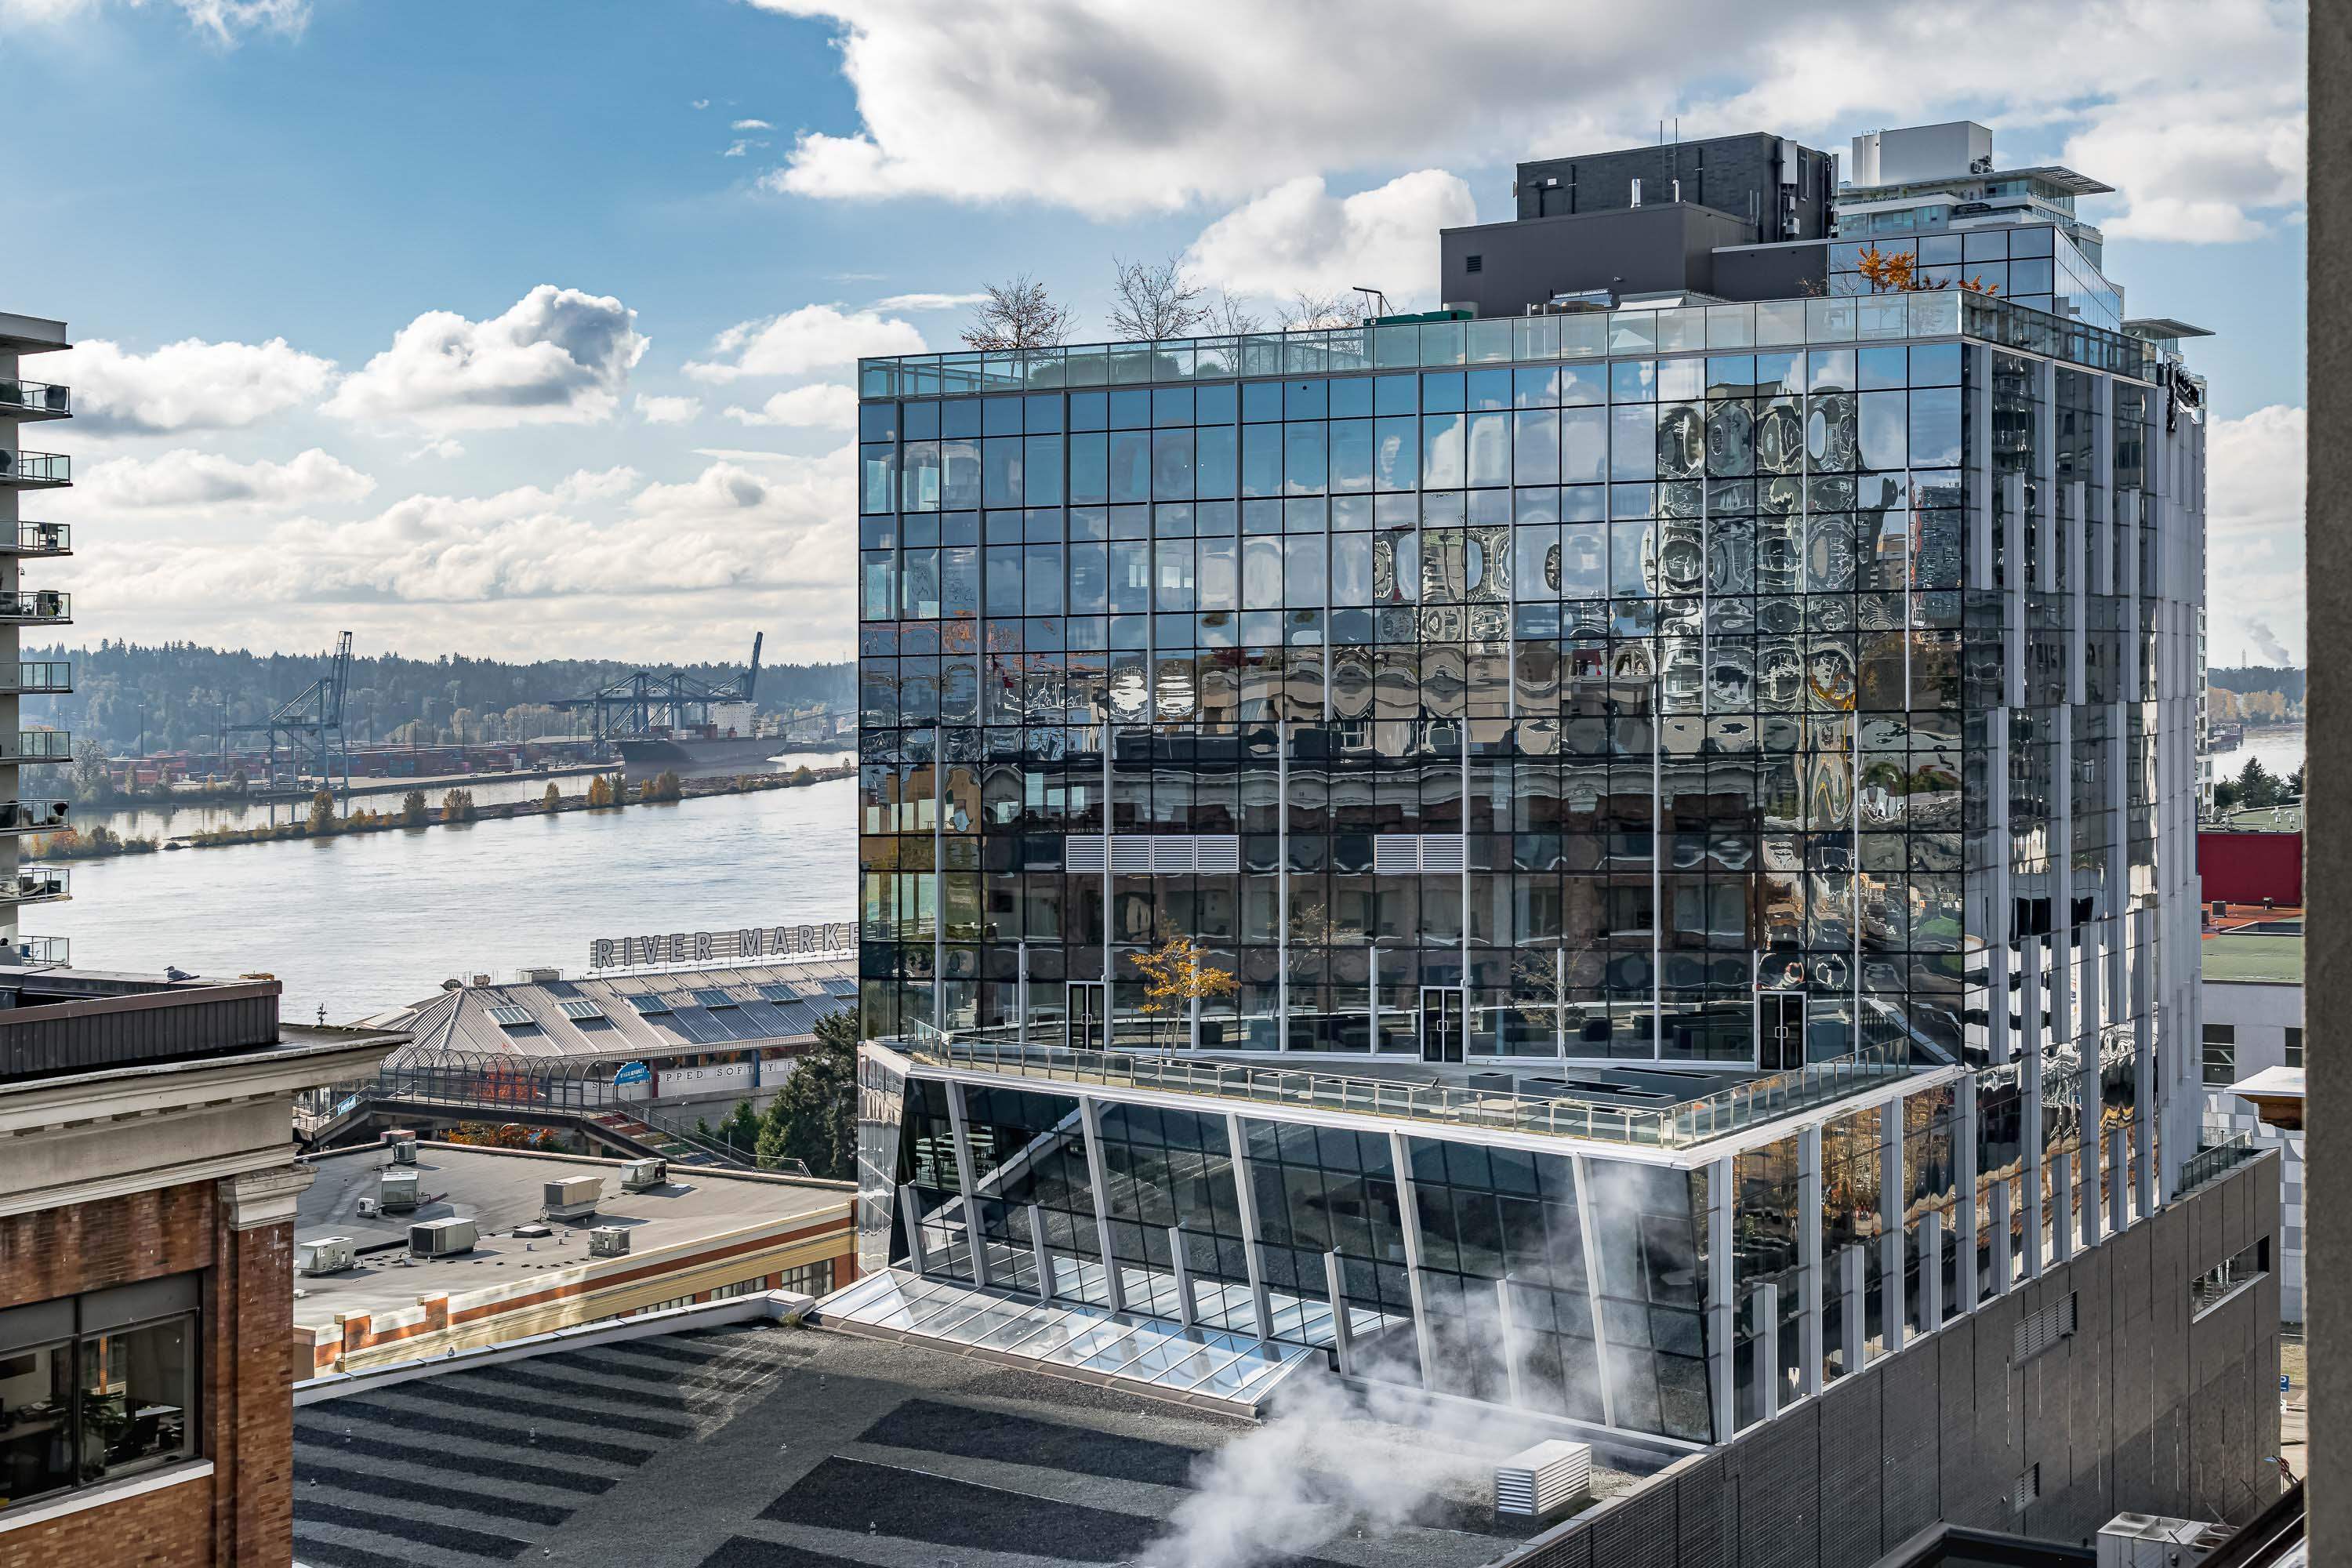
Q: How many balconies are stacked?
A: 9